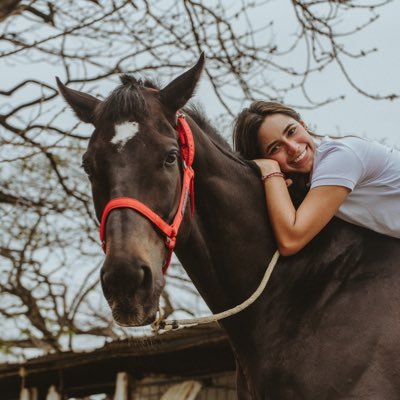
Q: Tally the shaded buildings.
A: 1